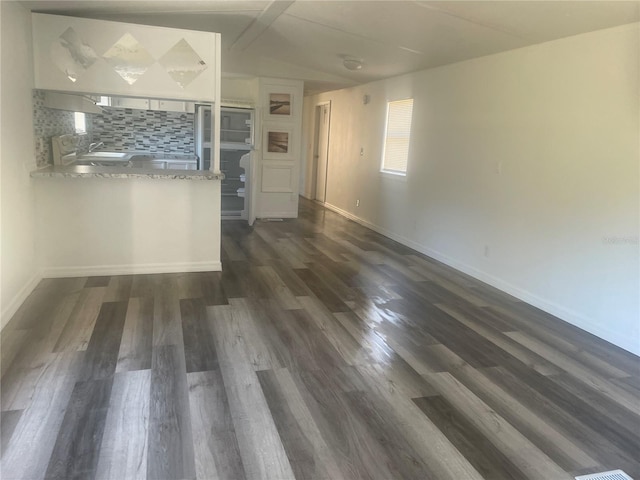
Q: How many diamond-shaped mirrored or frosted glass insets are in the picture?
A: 3